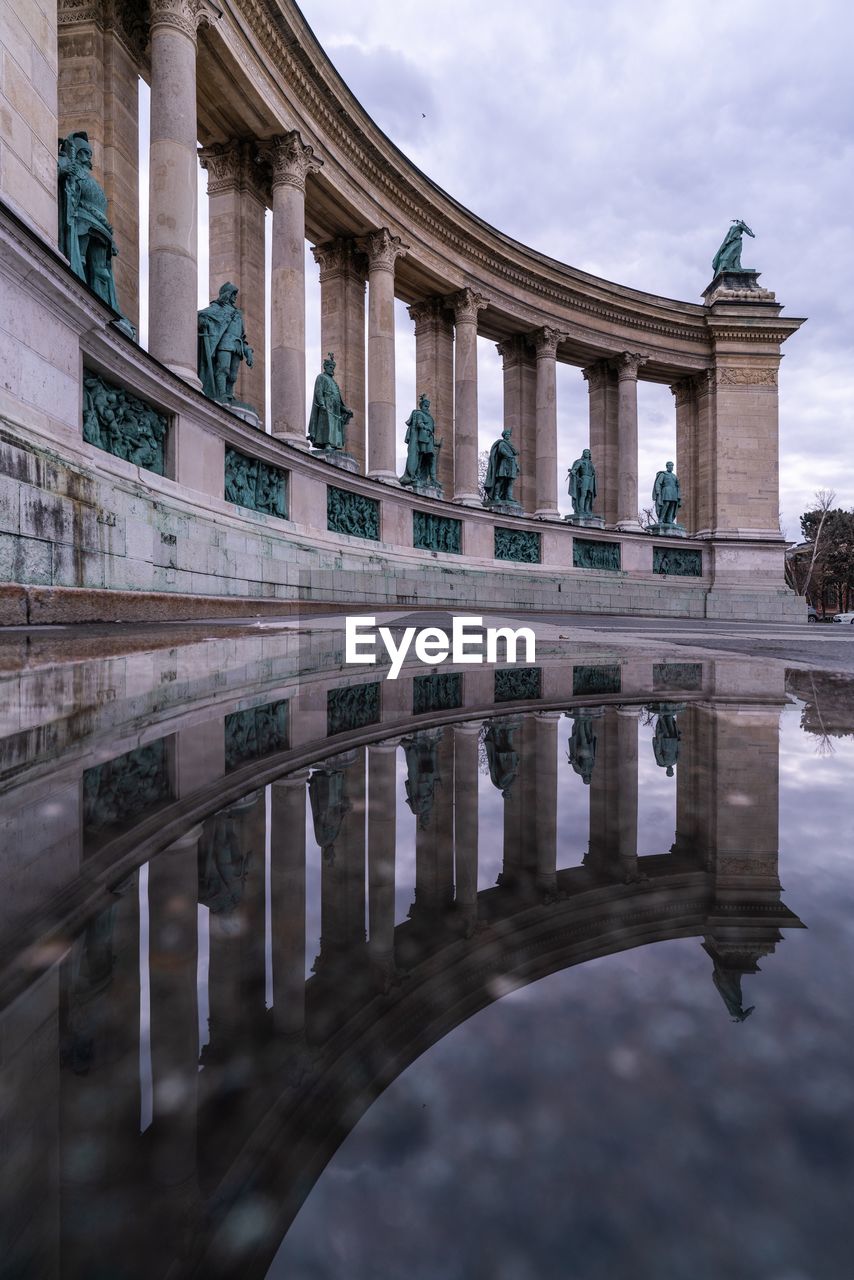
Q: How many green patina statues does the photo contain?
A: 8